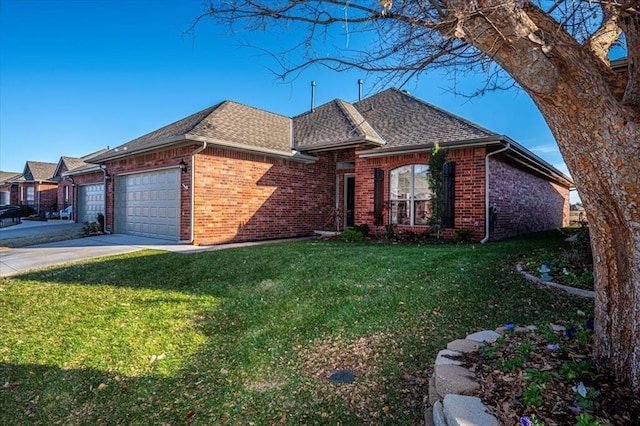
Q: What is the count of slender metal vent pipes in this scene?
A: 2